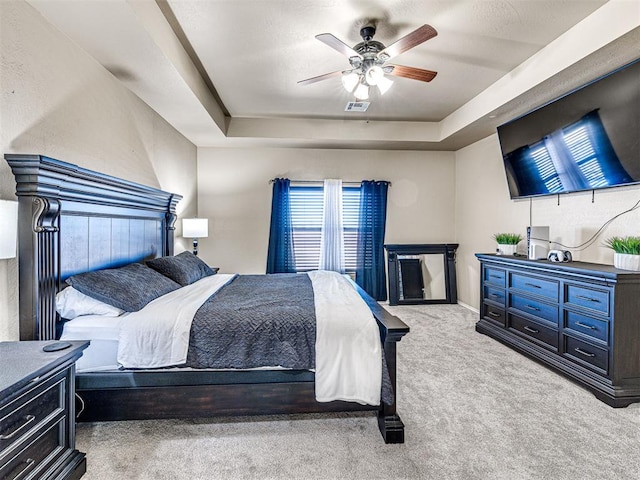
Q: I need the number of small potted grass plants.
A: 2